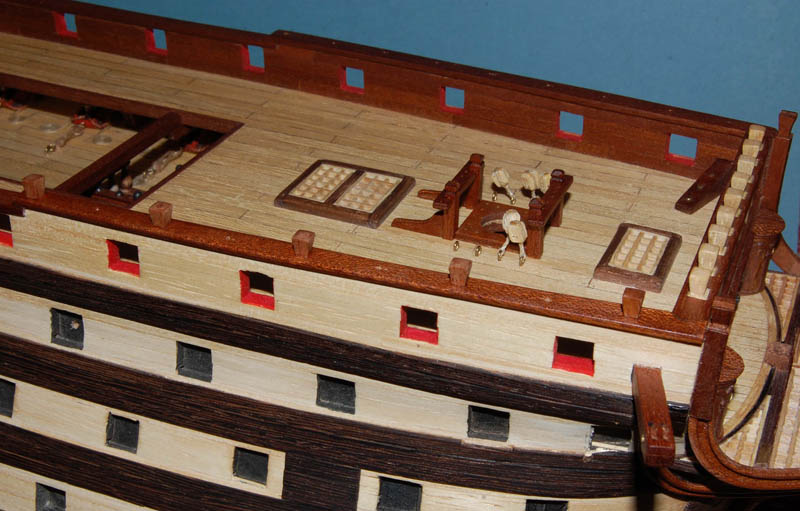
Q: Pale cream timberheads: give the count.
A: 9